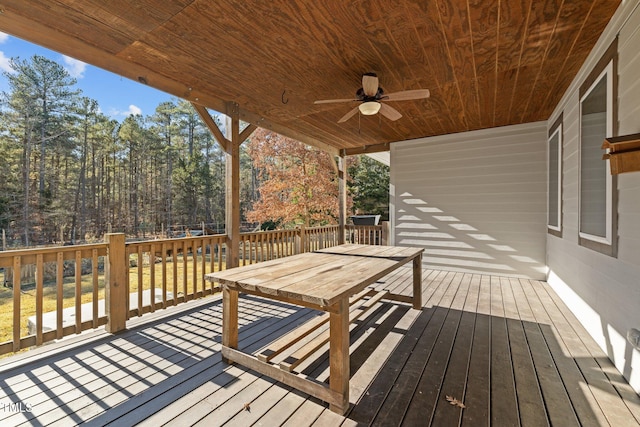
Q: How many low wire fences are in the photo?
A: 1